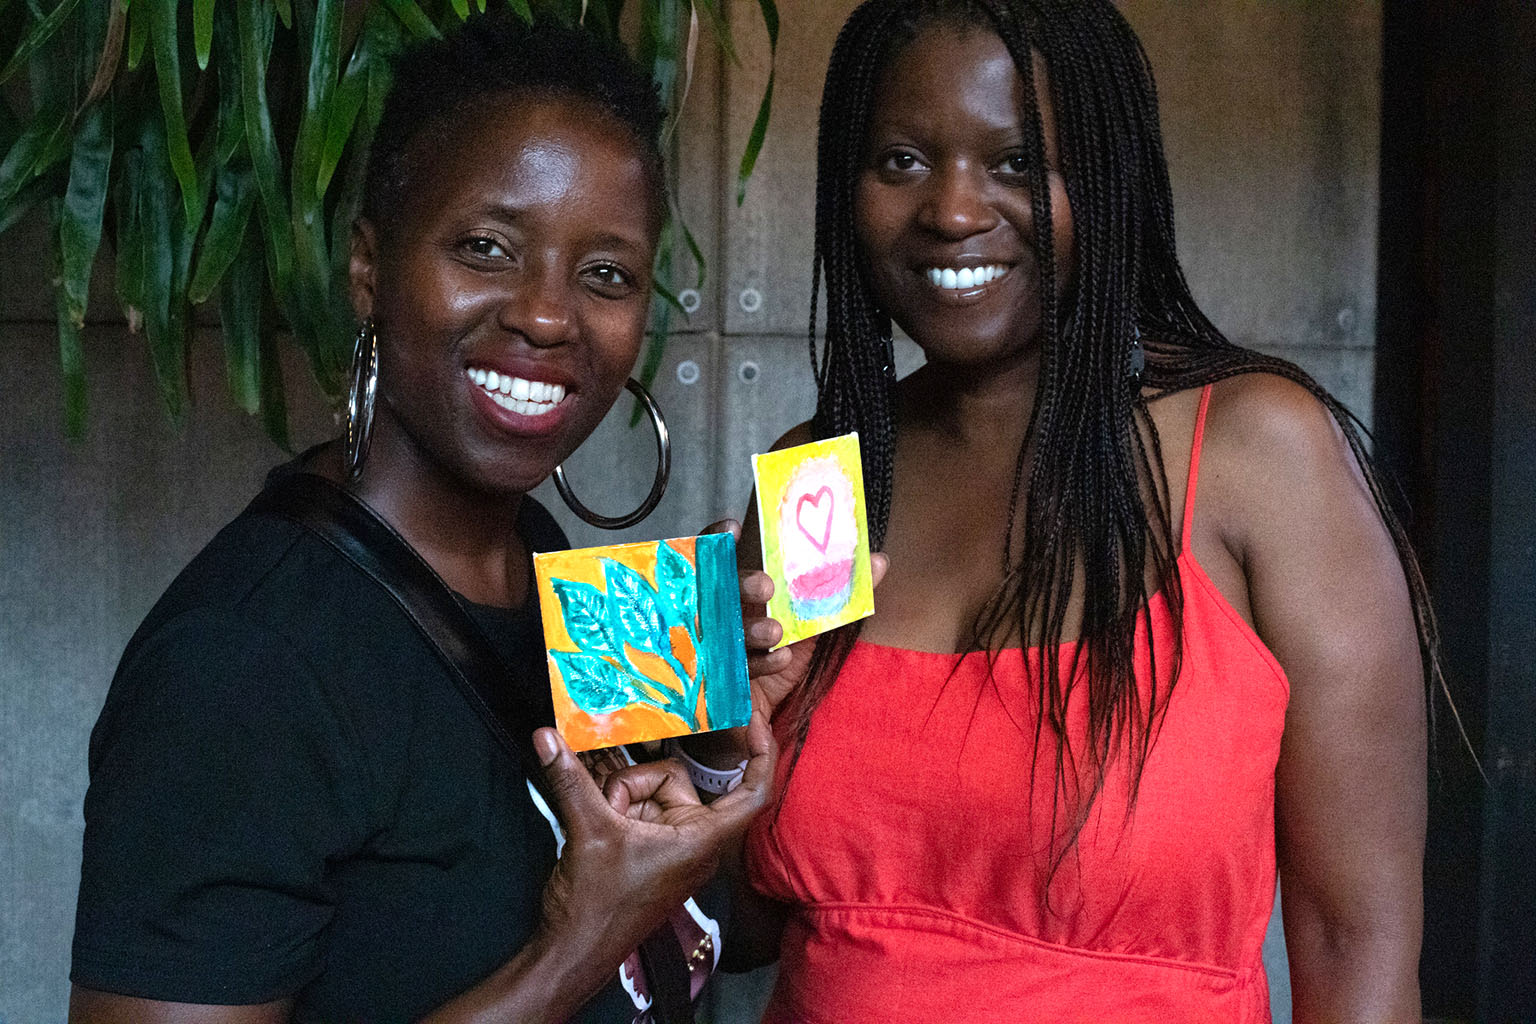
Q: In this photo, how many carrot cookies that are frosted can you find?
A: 0